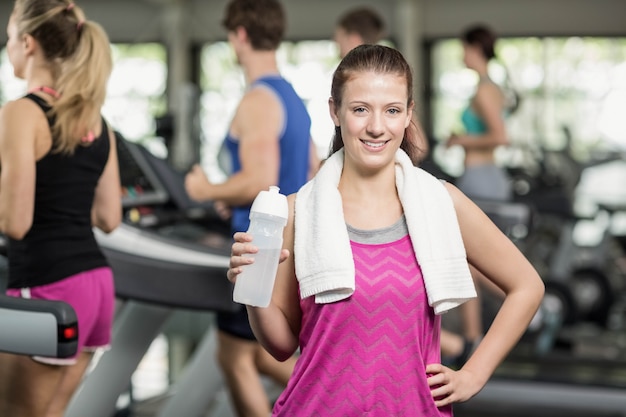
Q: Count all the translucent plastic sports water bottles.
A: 1